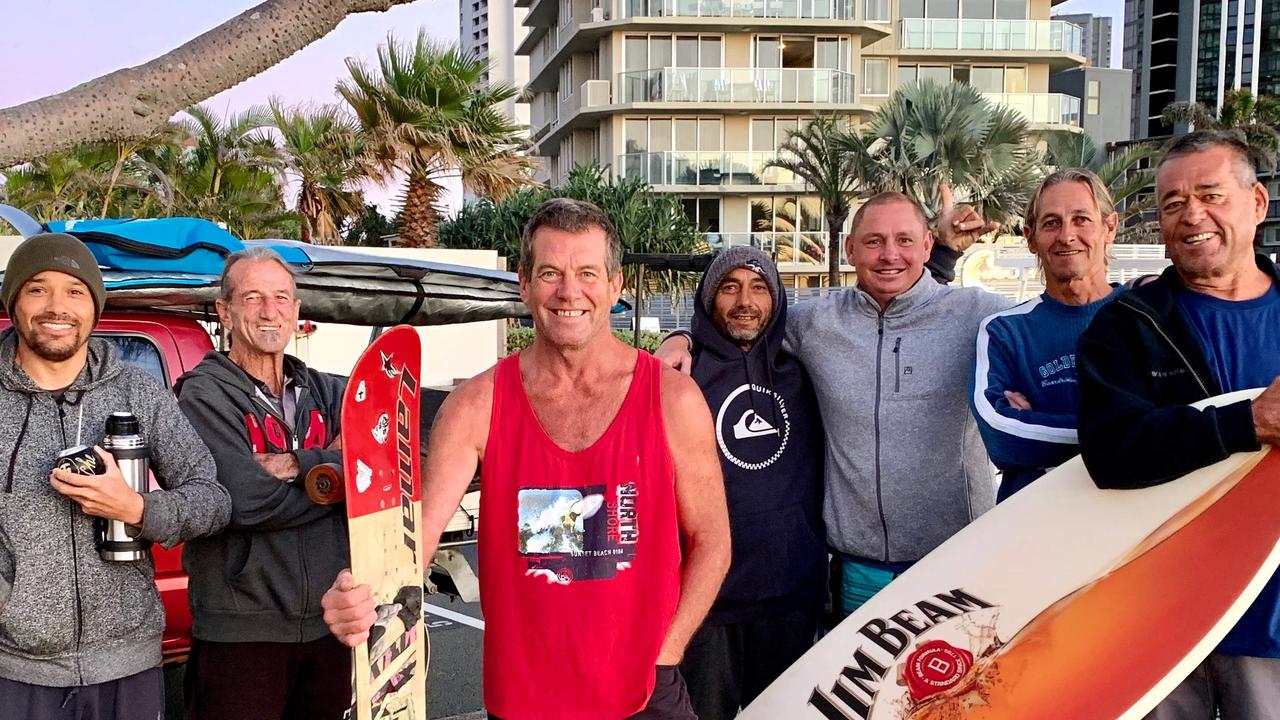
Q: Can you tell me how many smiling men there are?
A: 7